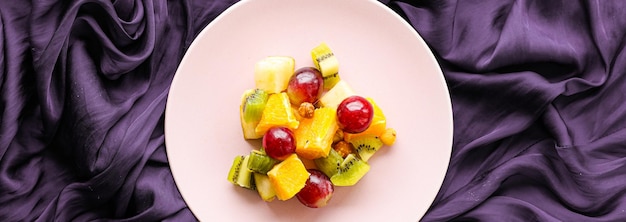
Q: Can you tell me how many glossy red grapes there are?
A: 4